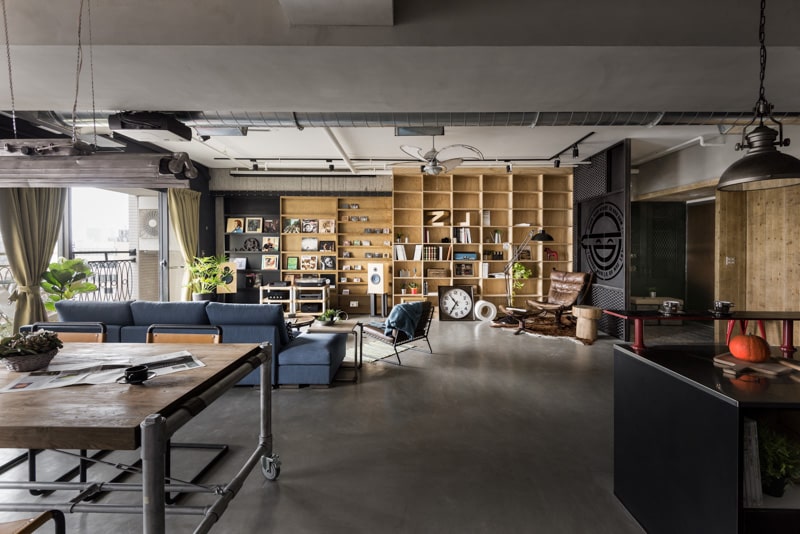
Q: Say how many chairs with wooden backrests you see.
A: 2